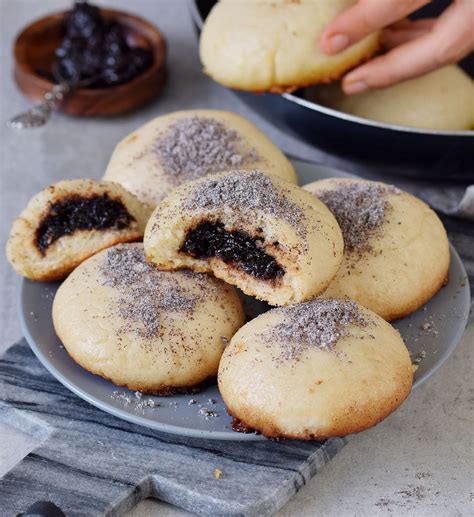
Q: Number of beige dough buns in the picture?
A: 8